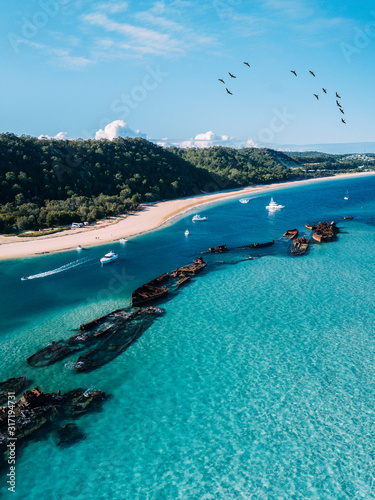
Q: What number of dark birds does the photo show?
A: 12